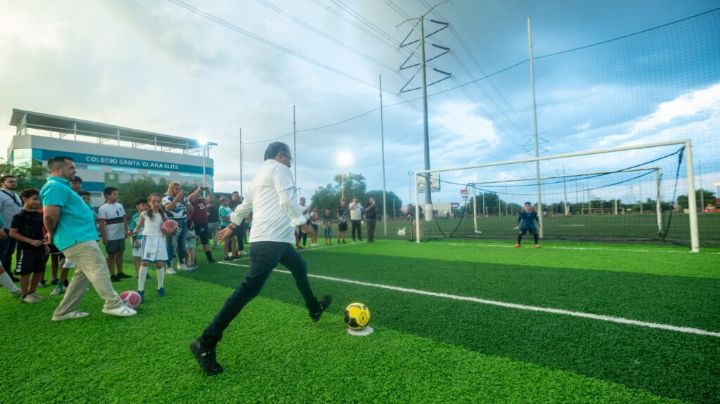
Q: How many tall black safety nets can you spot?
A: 1